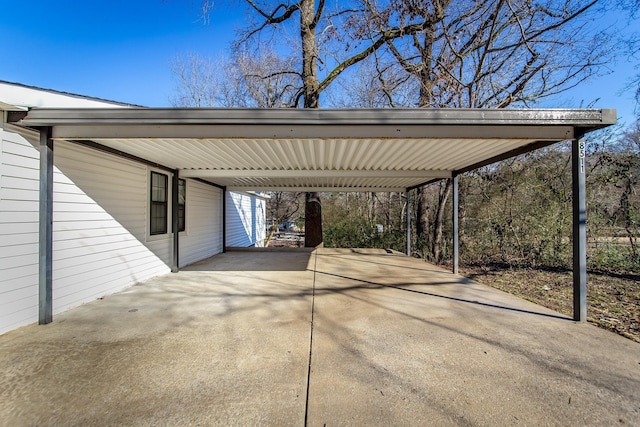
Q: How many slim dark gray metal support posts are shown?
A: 6